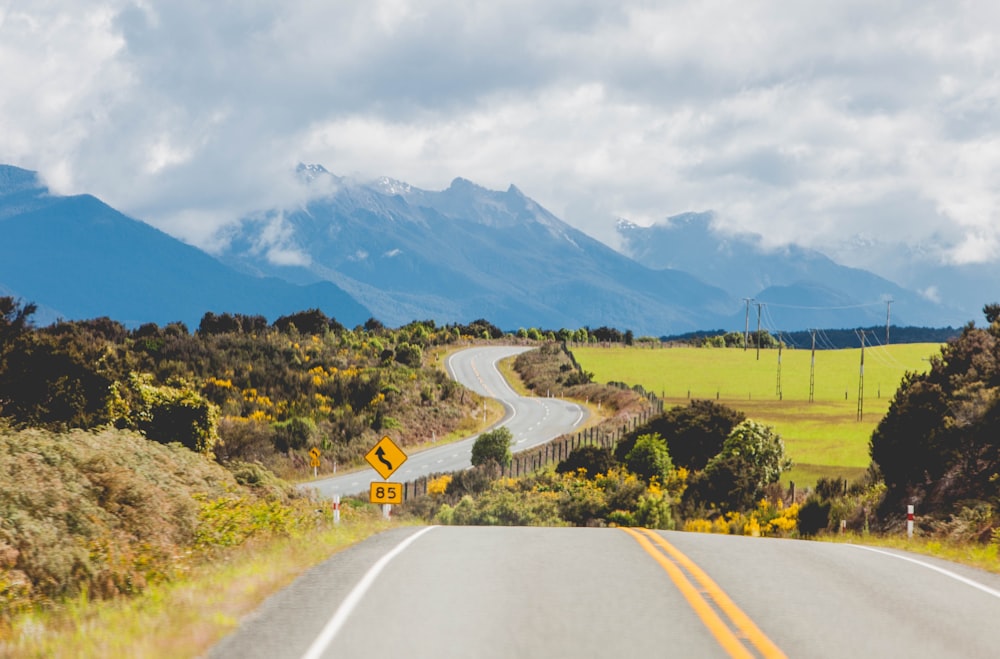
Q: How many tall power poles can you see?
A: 6